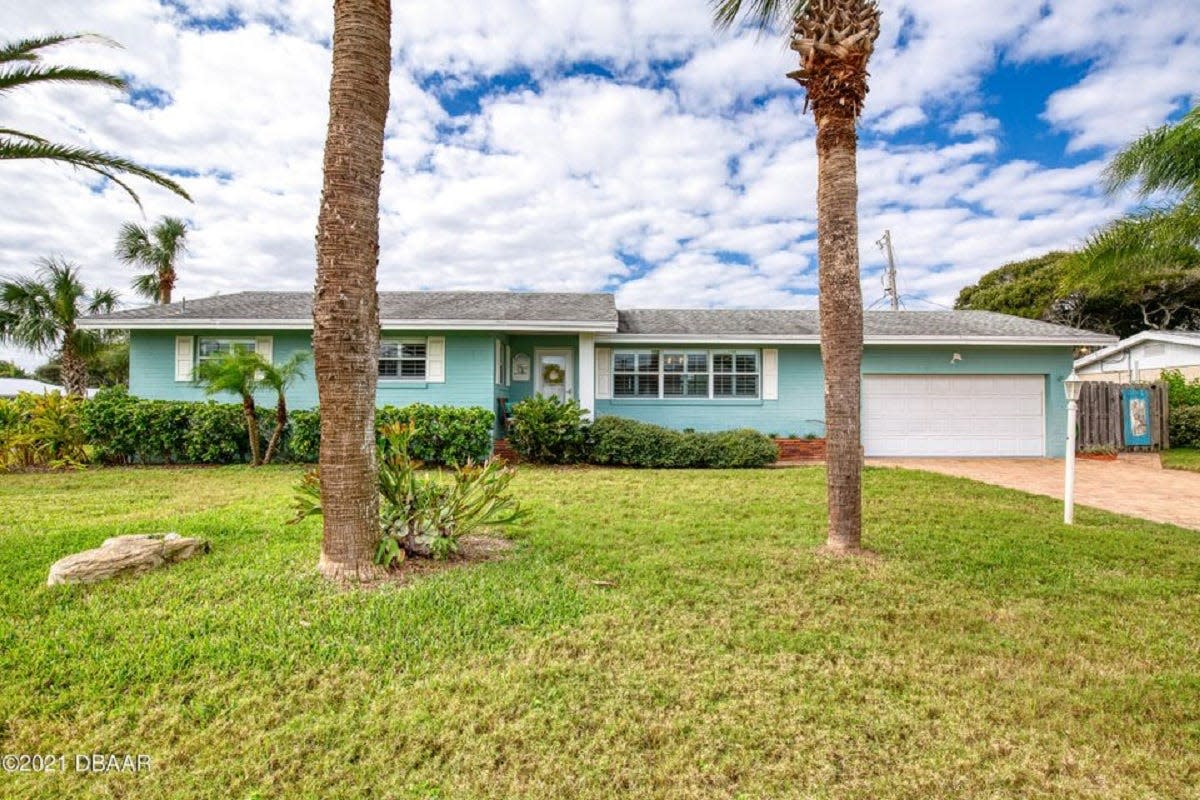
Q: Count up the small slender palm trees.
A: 2